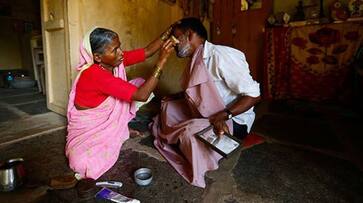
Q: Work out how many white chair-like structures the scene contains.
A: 1